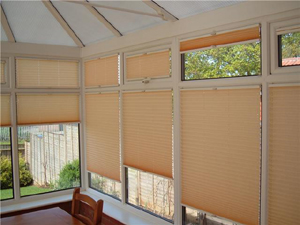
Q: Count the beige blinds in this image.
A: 11